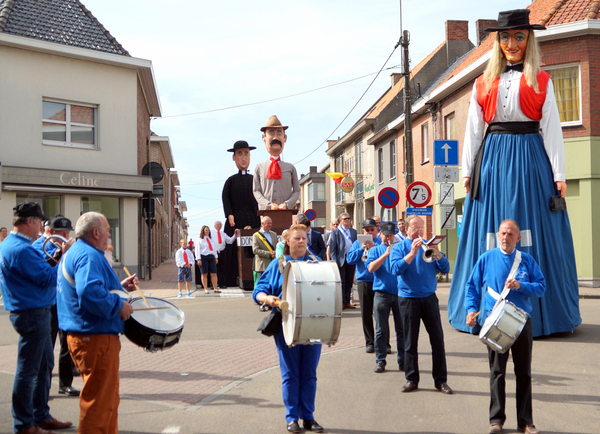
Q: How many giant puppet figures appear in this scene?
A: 3